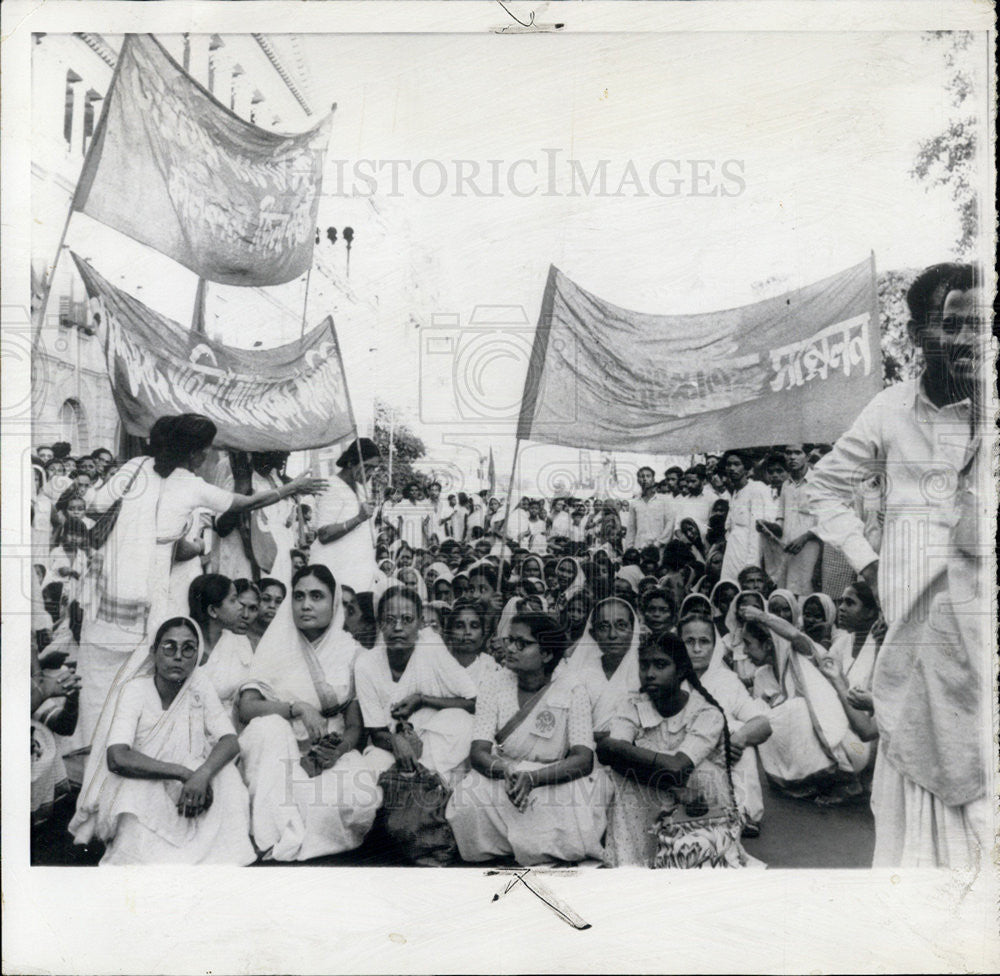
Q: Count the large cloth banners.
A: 3